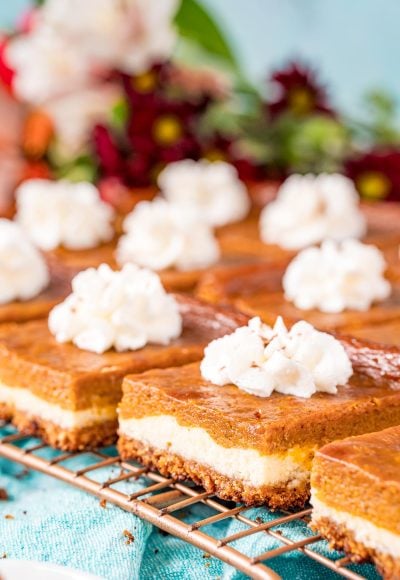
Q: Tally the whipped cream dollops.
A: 8